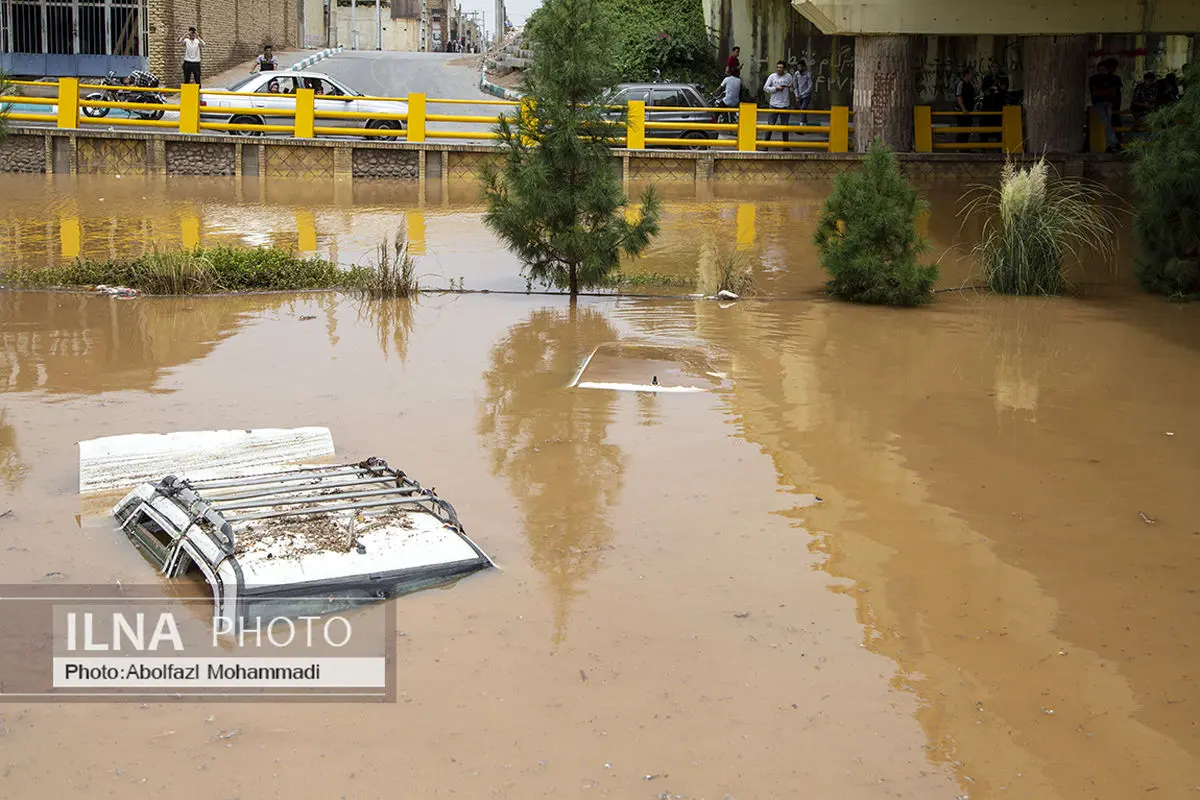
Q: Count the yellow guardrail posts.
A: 11